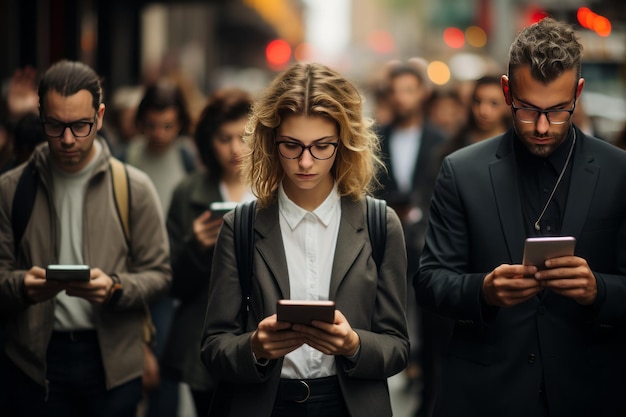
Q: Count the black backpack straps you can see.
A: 3